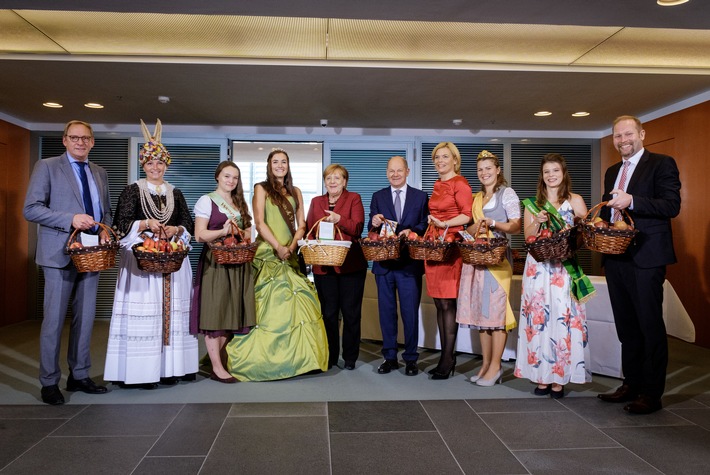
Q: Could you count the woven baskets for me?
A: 9